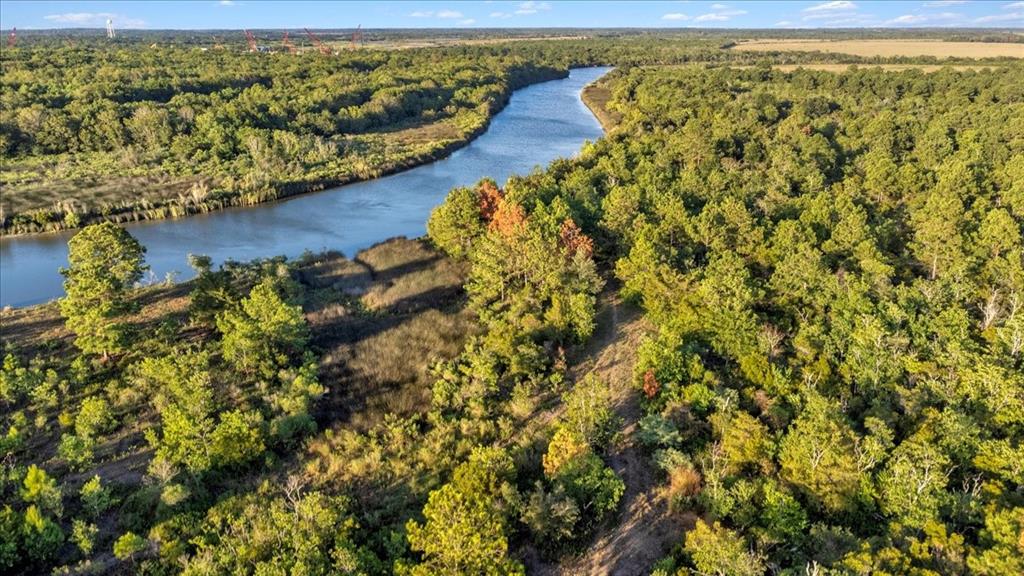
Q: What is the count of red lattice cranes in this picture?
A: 5